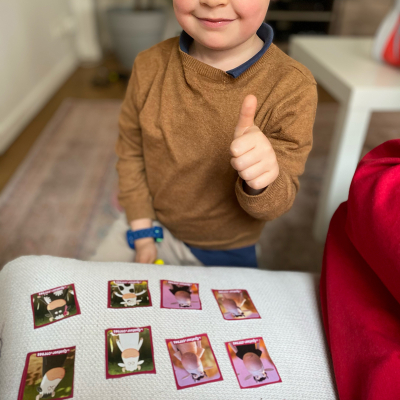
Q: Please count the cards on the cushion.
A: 8